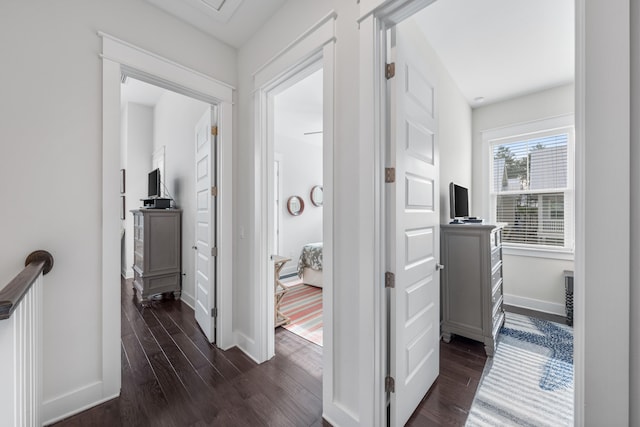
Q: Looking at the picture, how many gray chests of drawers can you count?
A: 2